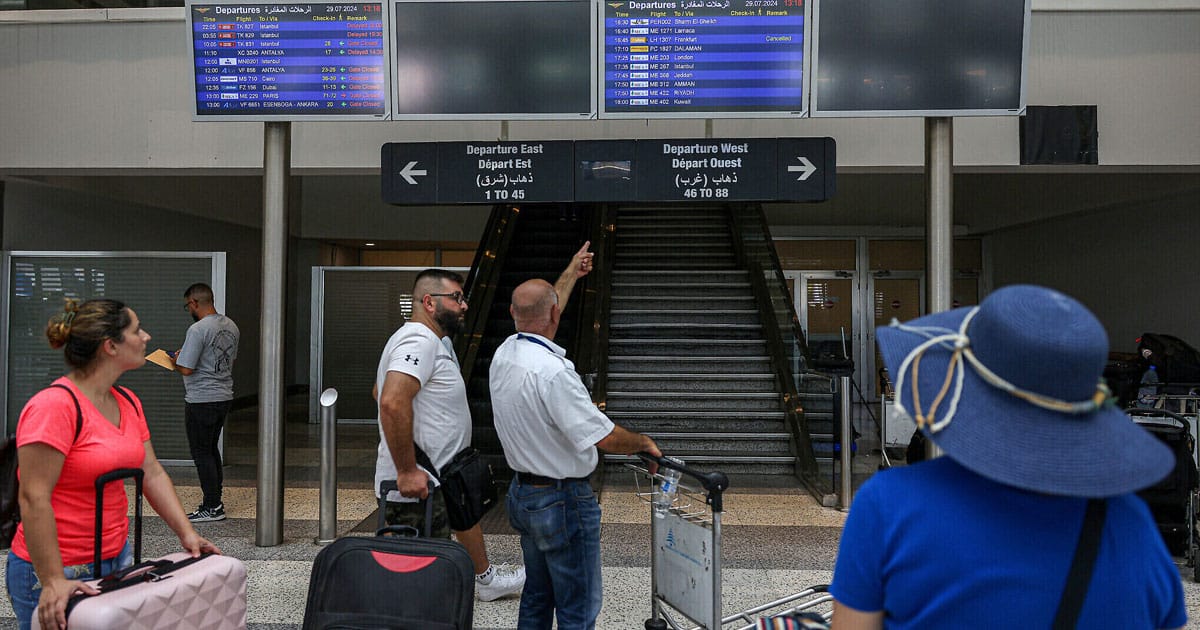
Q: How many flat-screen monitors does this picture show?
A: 4